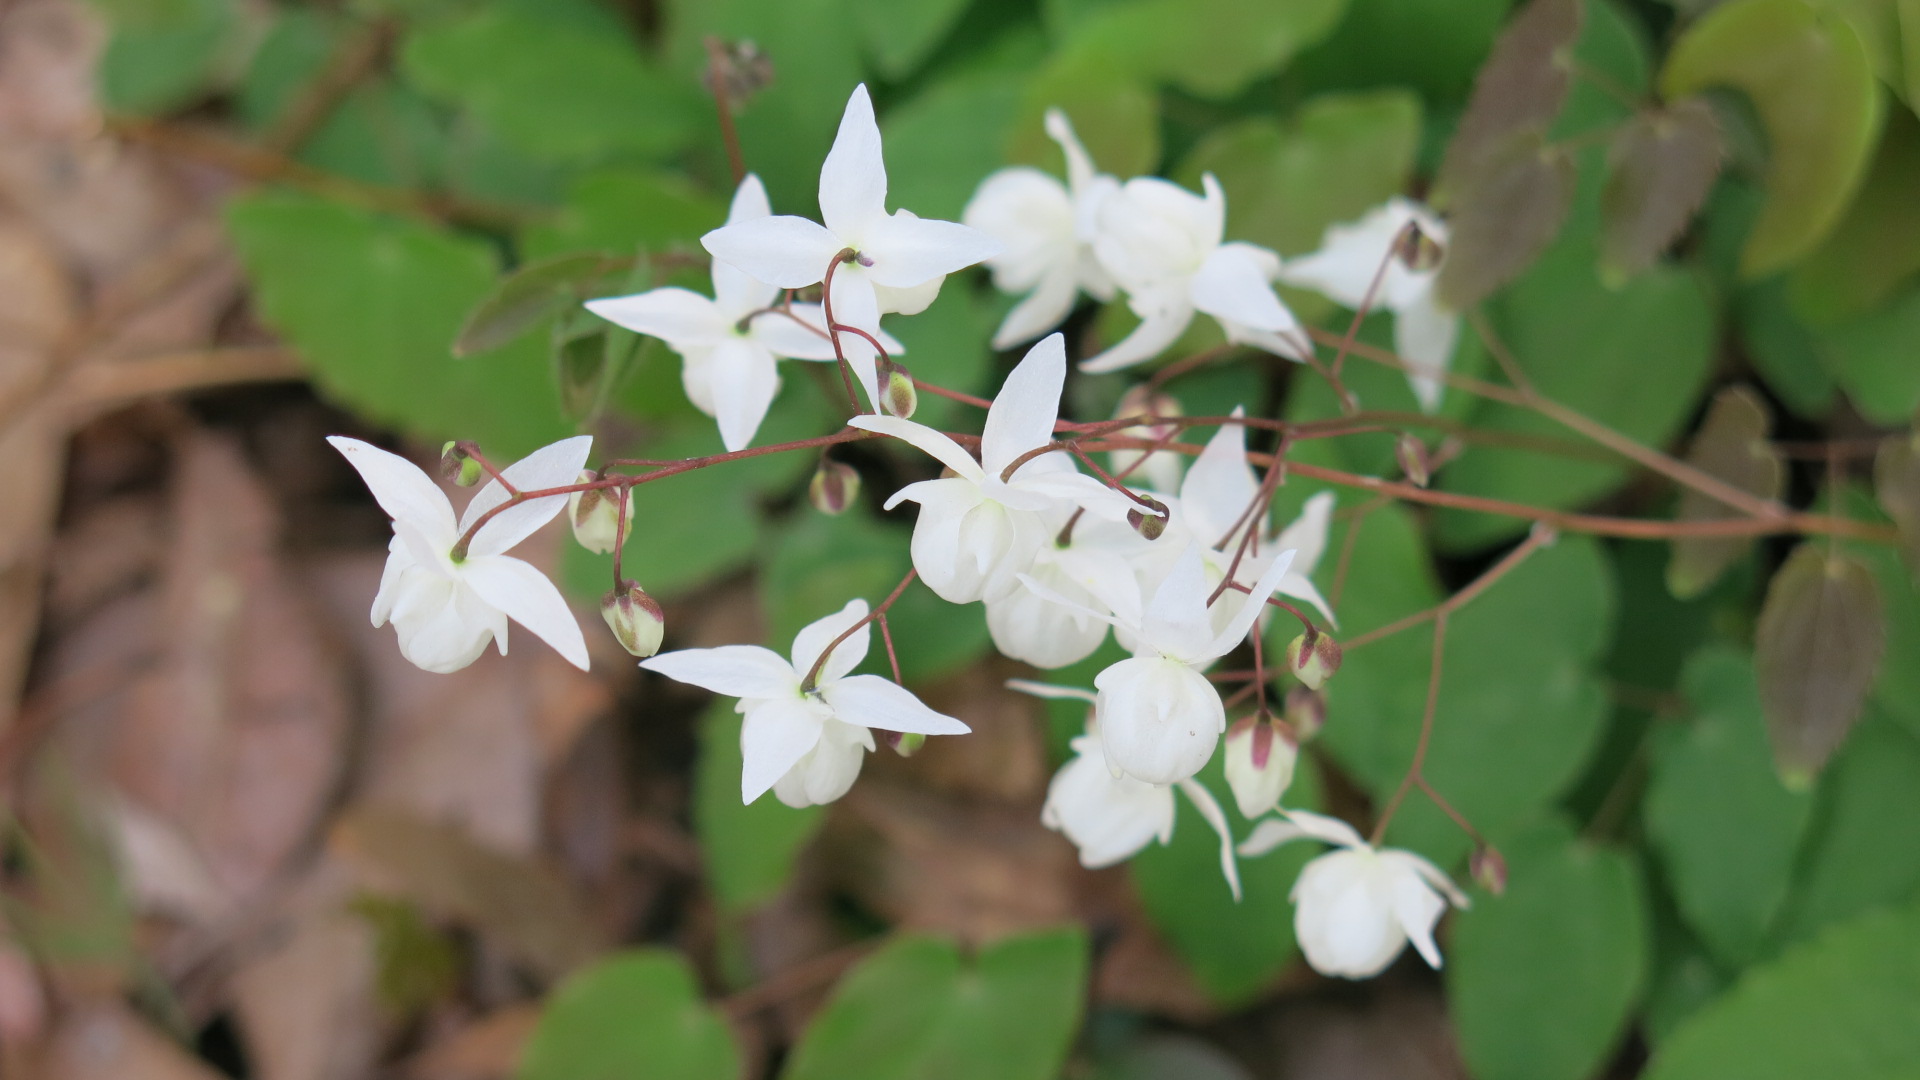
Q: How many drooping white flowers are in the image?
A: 13